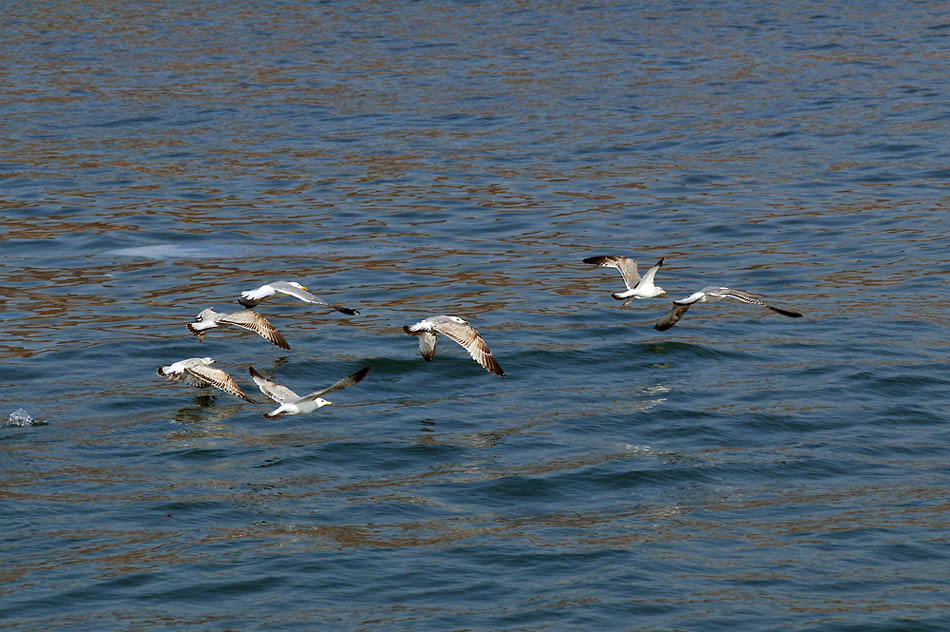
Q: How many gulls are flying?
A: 7